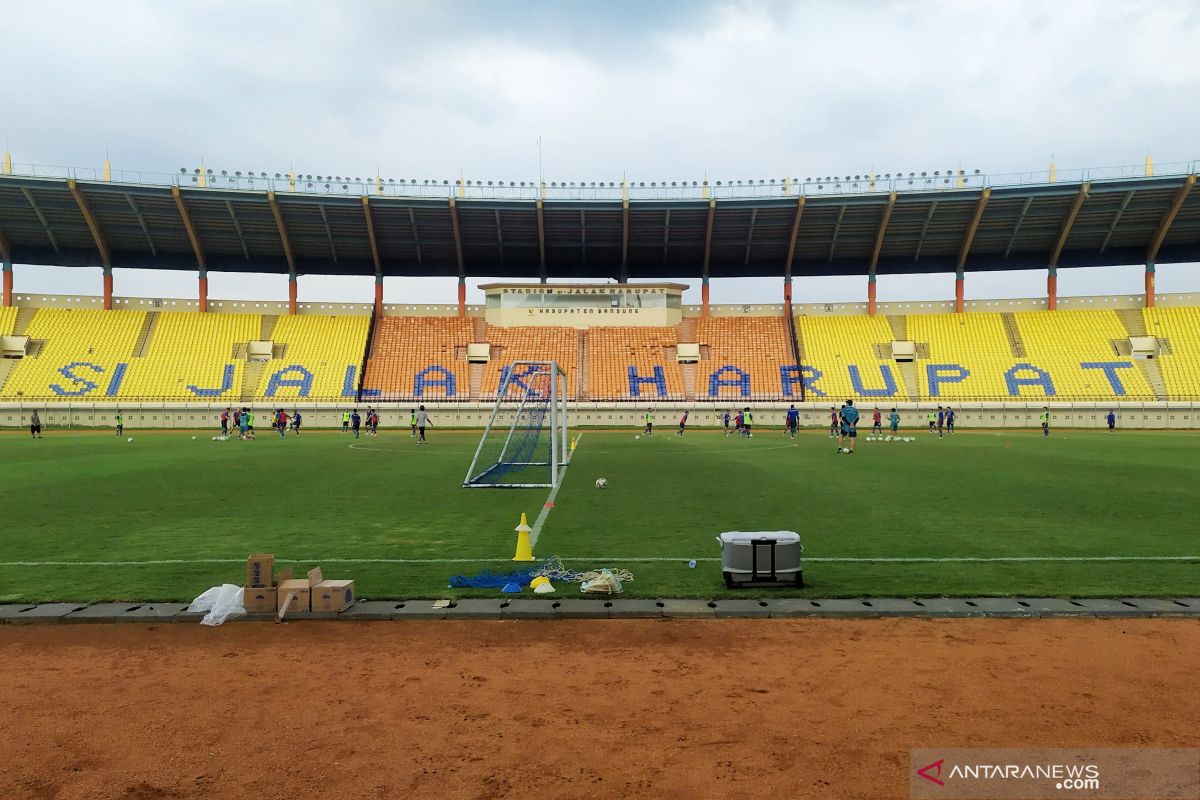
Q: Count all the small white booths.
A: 6